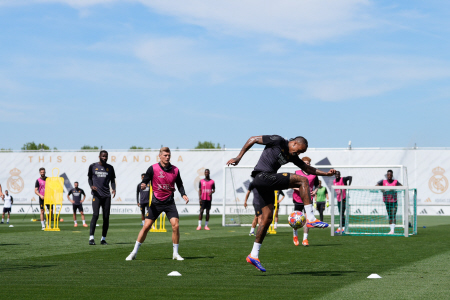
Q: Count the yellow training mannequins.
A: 3